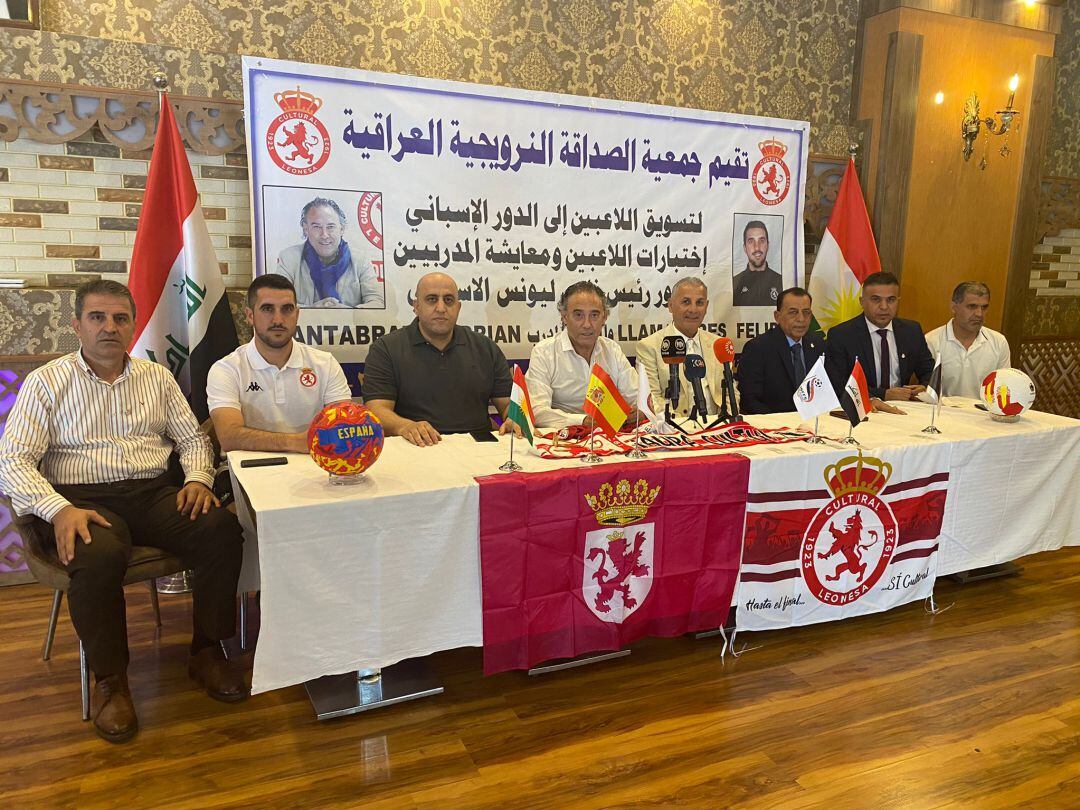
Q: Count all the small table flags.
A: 6